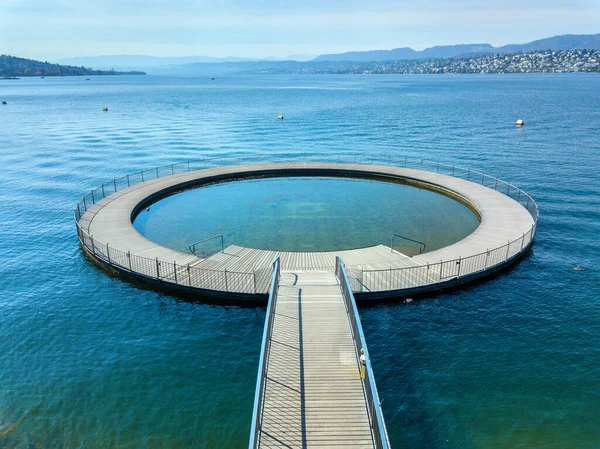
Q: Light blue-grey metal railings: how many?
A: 2